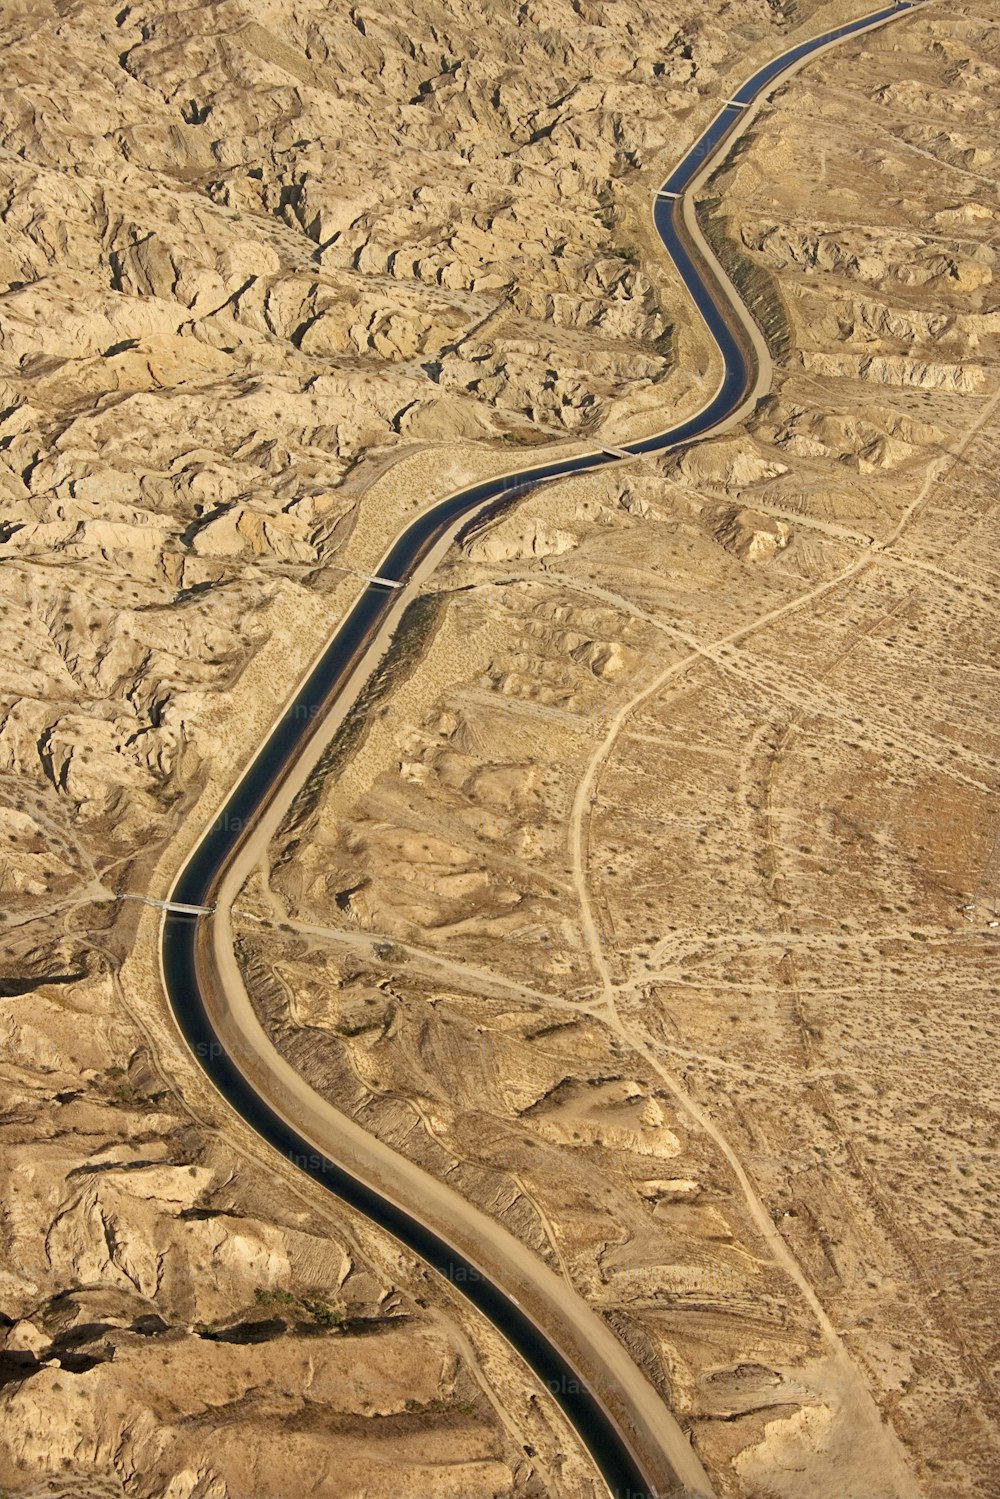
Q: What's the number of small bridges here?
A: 5